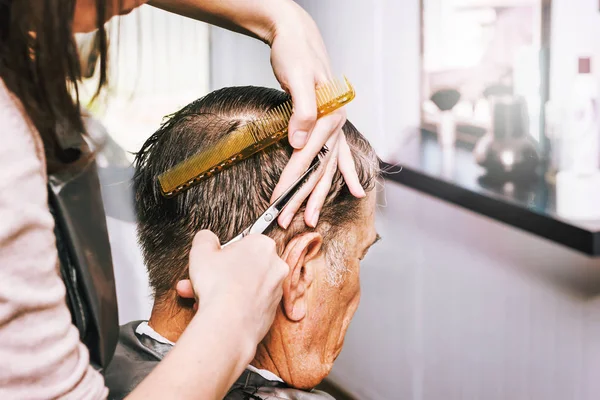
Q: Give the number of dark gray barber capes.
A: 1